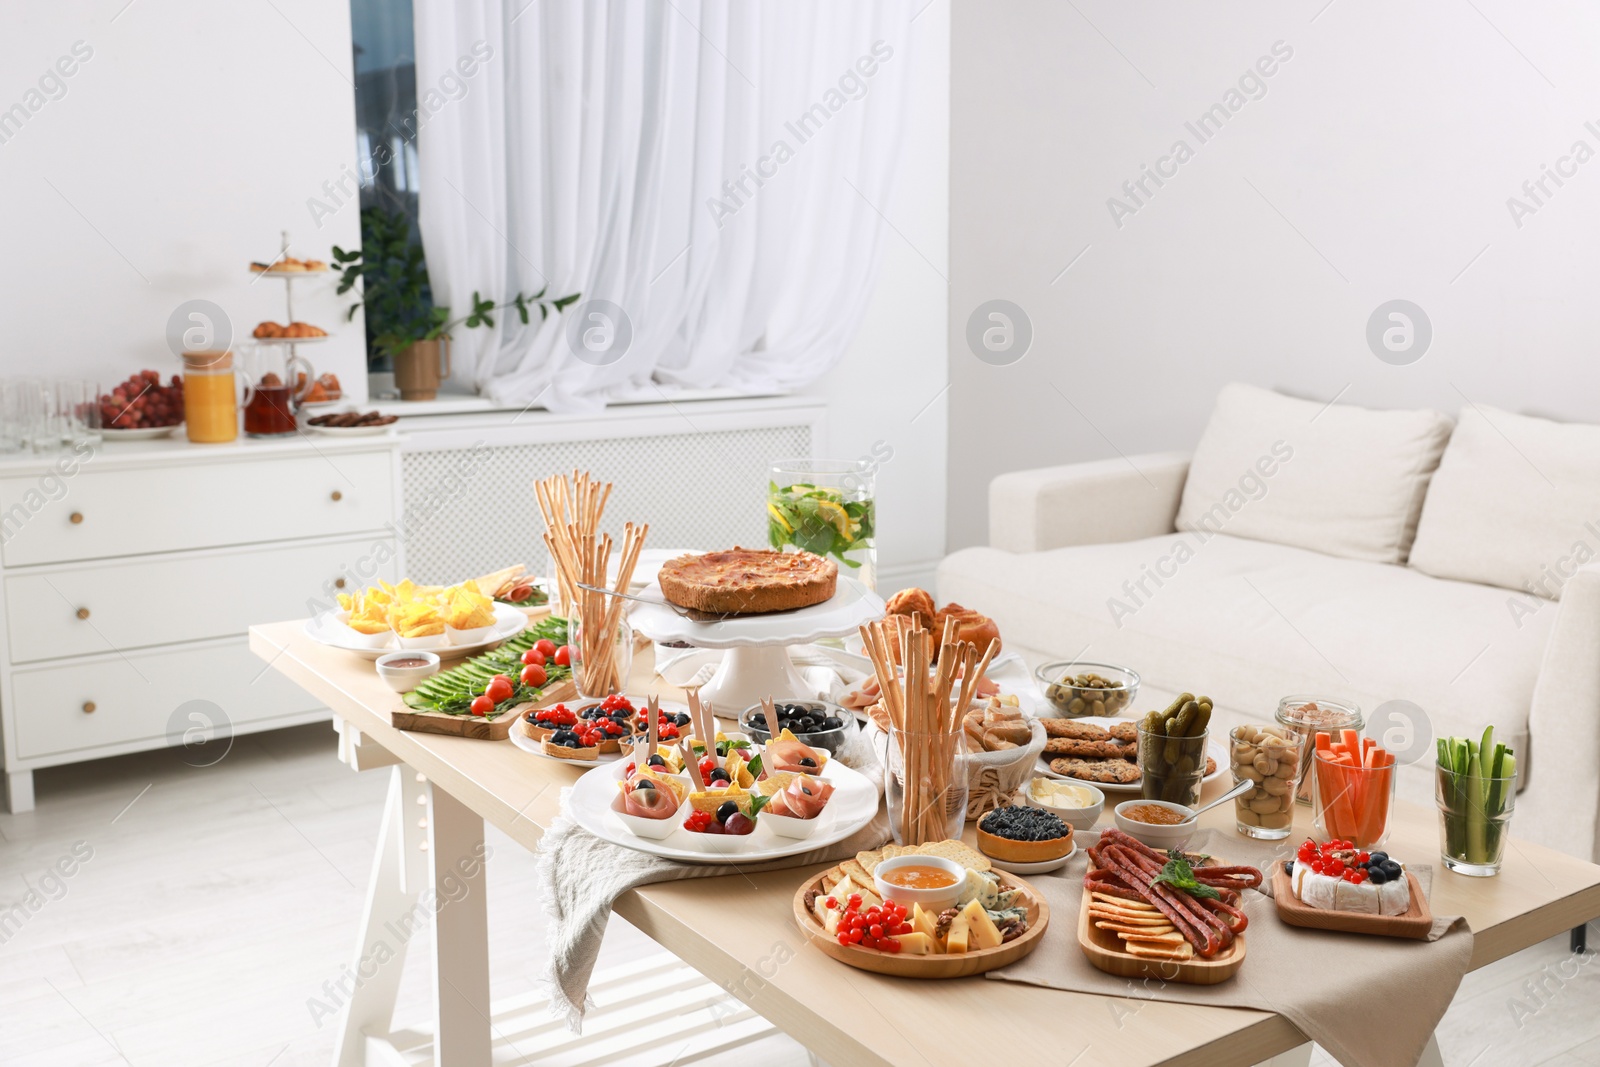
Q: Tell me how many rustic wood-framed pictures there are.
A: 0